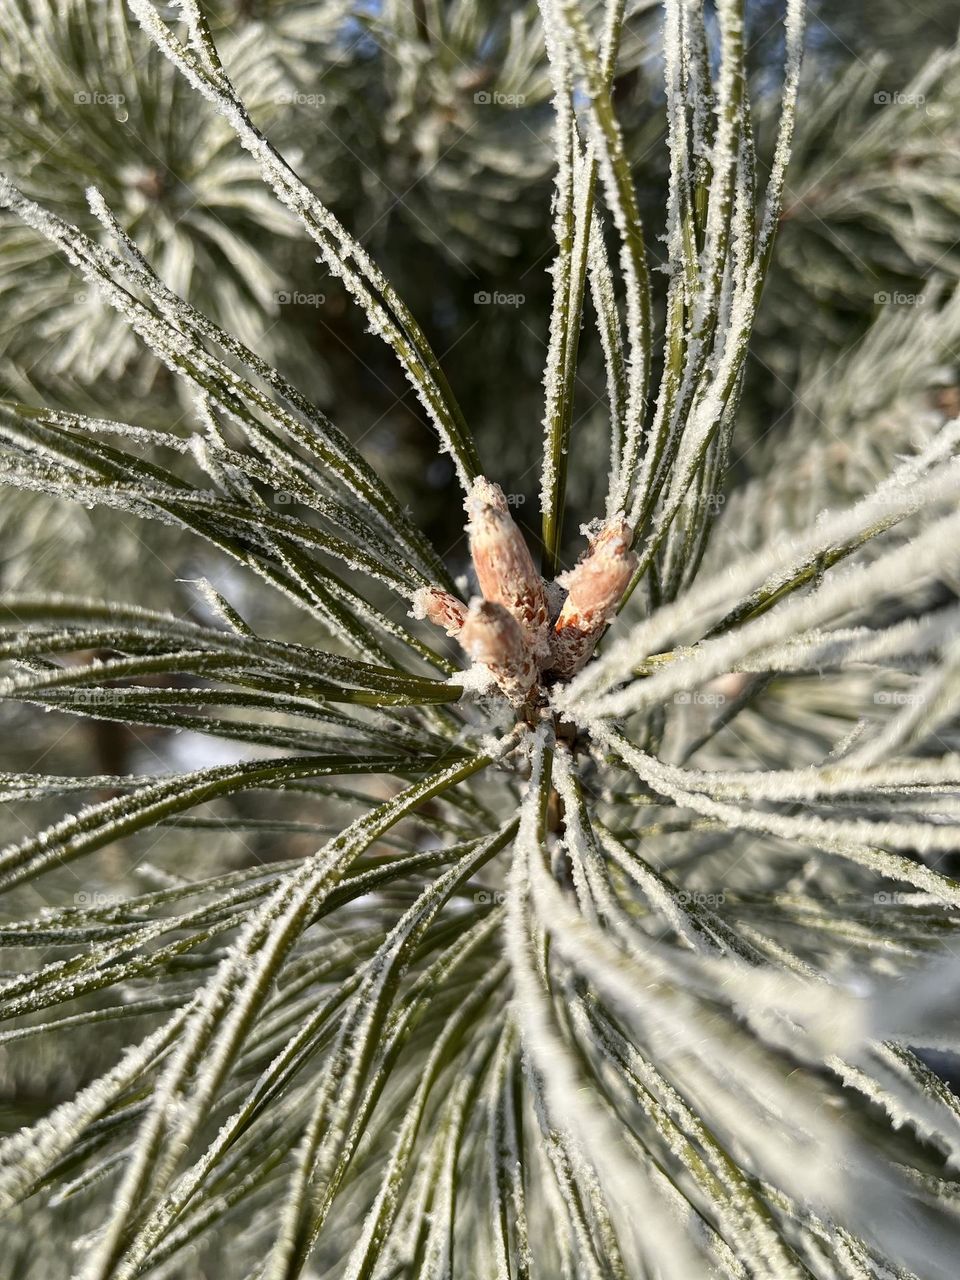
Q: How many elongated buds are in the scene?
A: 4